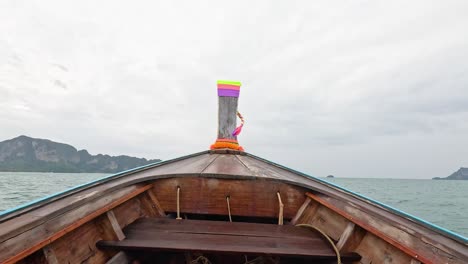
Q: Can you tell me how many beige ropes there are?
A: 4